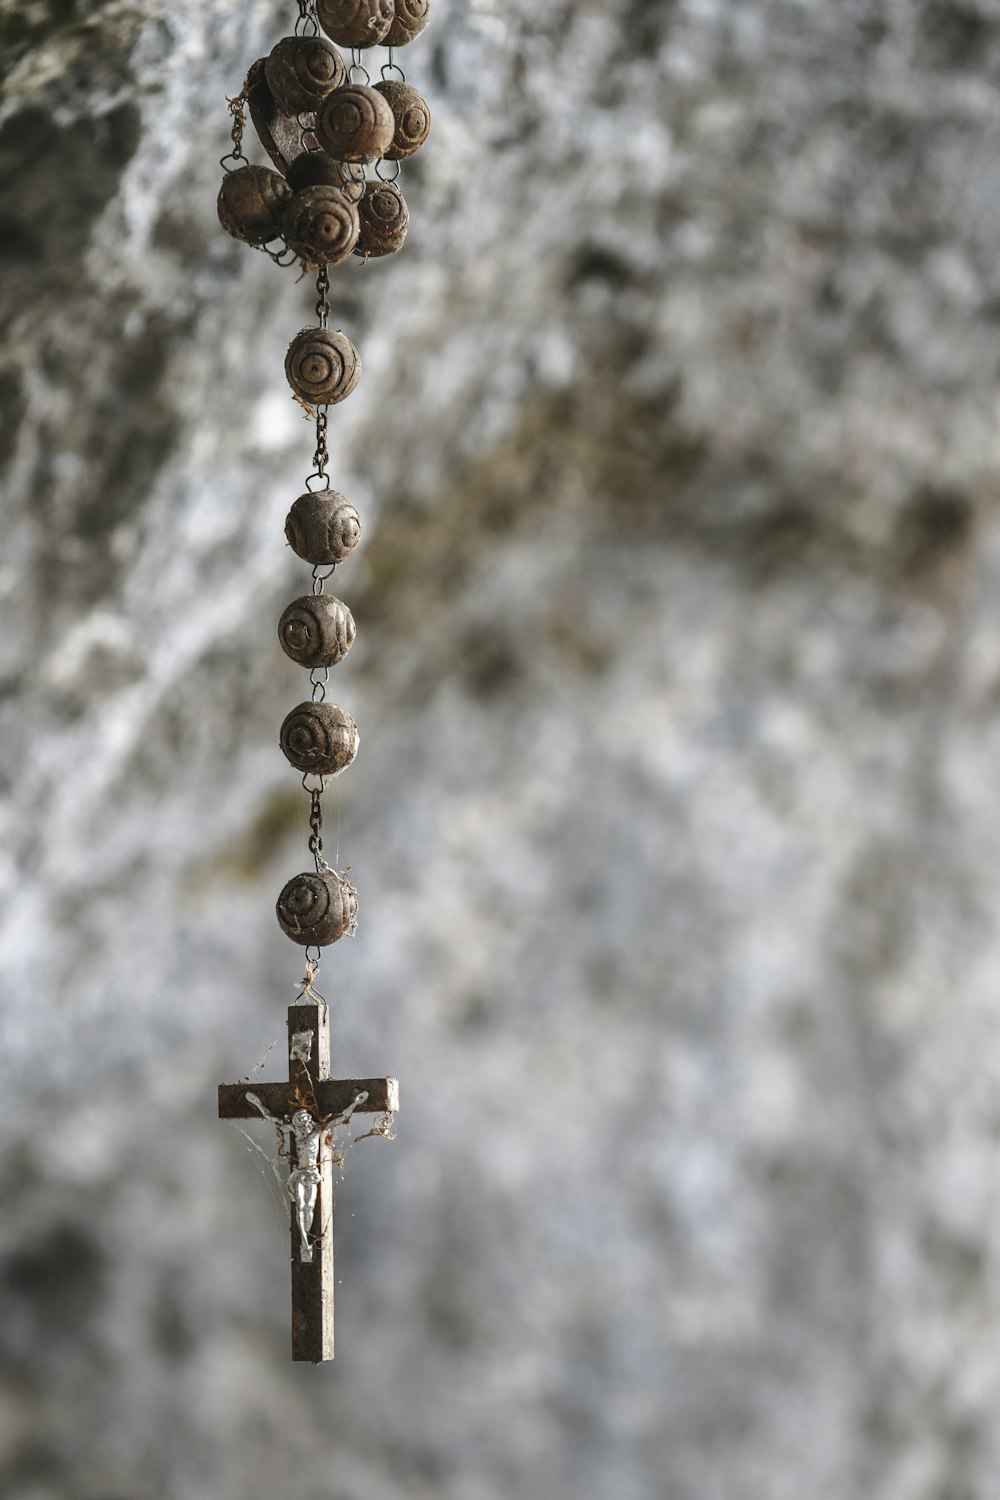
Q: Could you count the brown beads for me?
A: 14